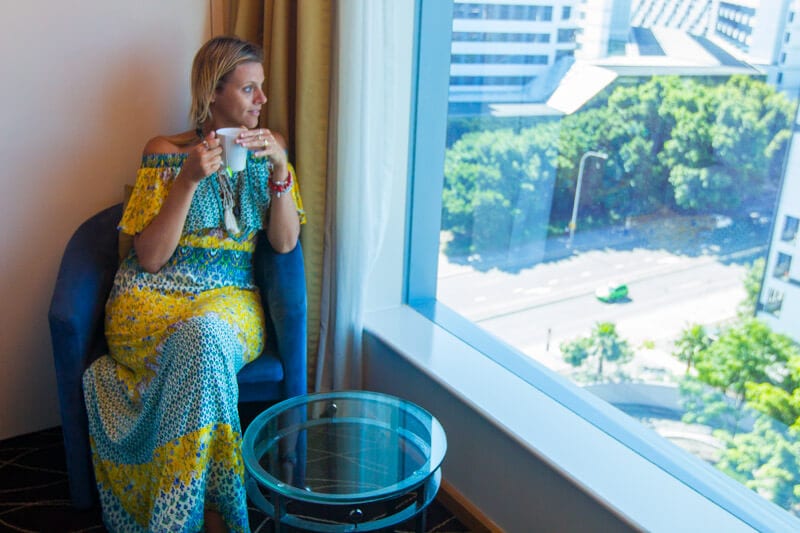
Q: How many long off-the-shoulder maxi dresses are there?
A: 1